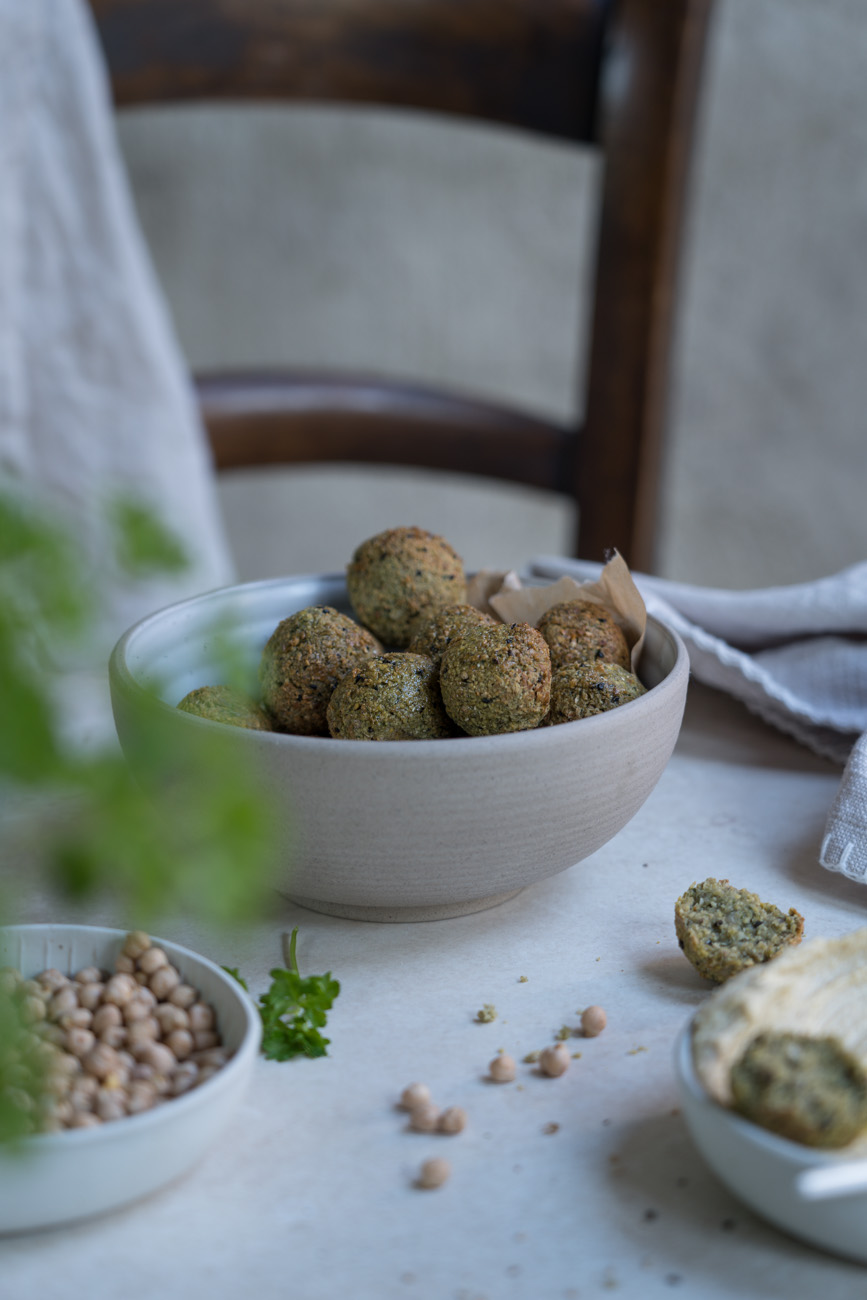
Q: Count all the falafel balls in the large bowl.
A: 8